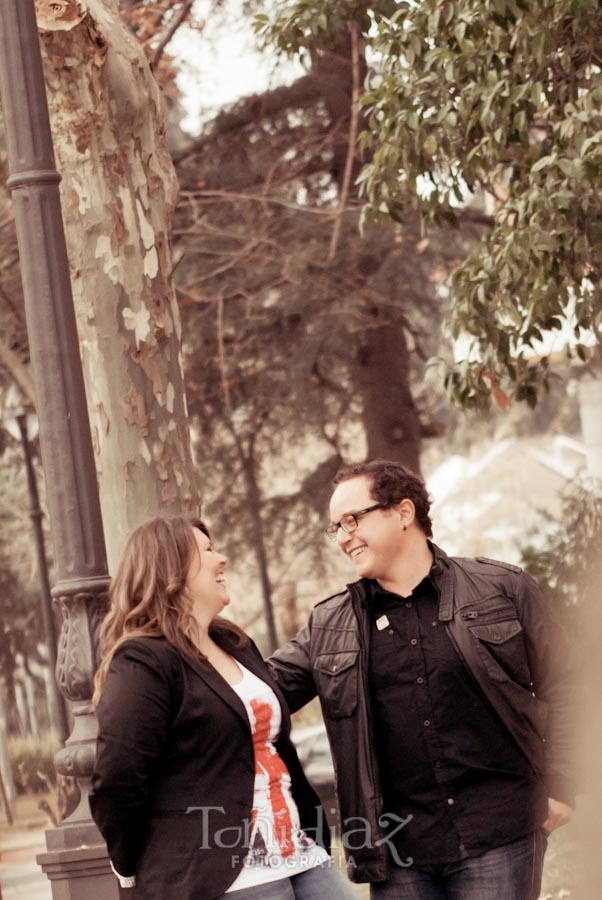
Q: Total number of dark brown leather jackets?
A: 1